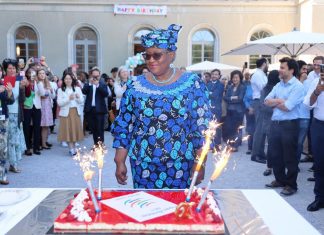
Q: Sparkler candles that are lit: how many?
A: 4